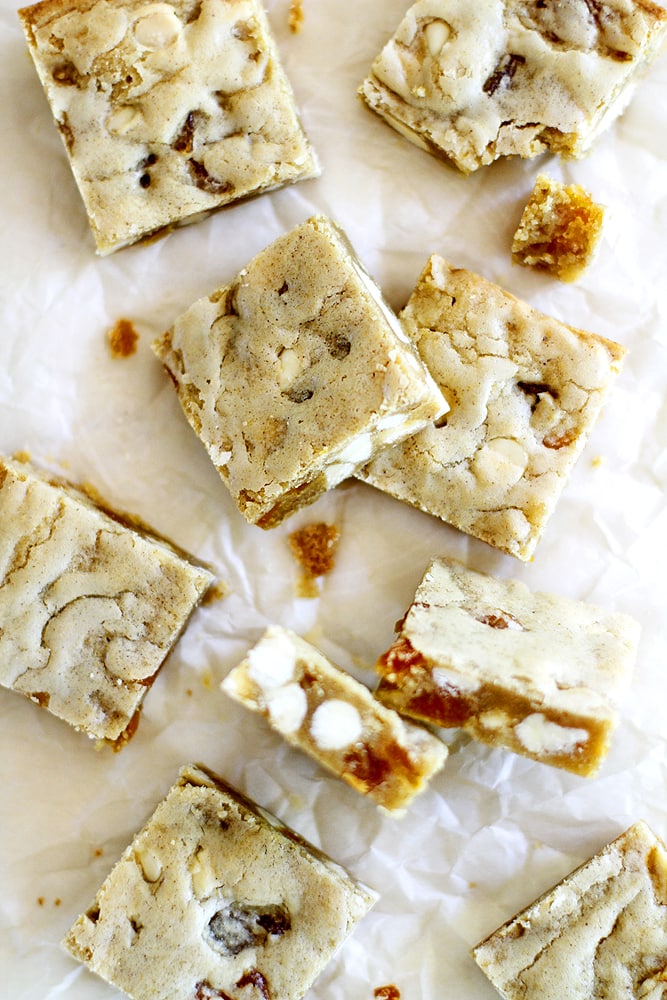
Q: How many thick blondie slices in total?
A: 9